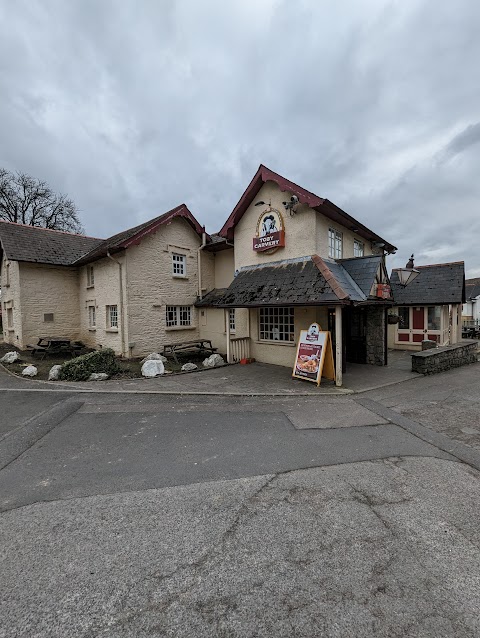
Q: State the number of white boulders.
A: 8